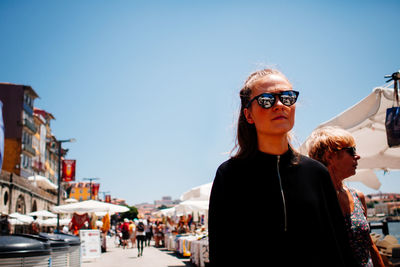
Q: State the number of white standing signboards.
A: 1